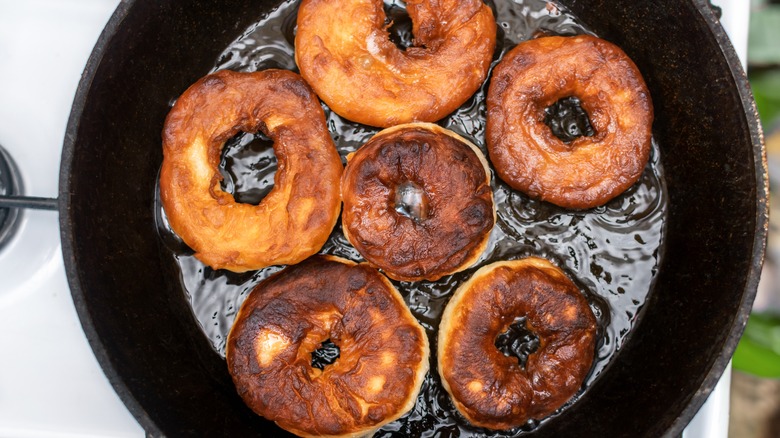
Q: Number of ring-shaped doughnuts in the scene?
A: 6